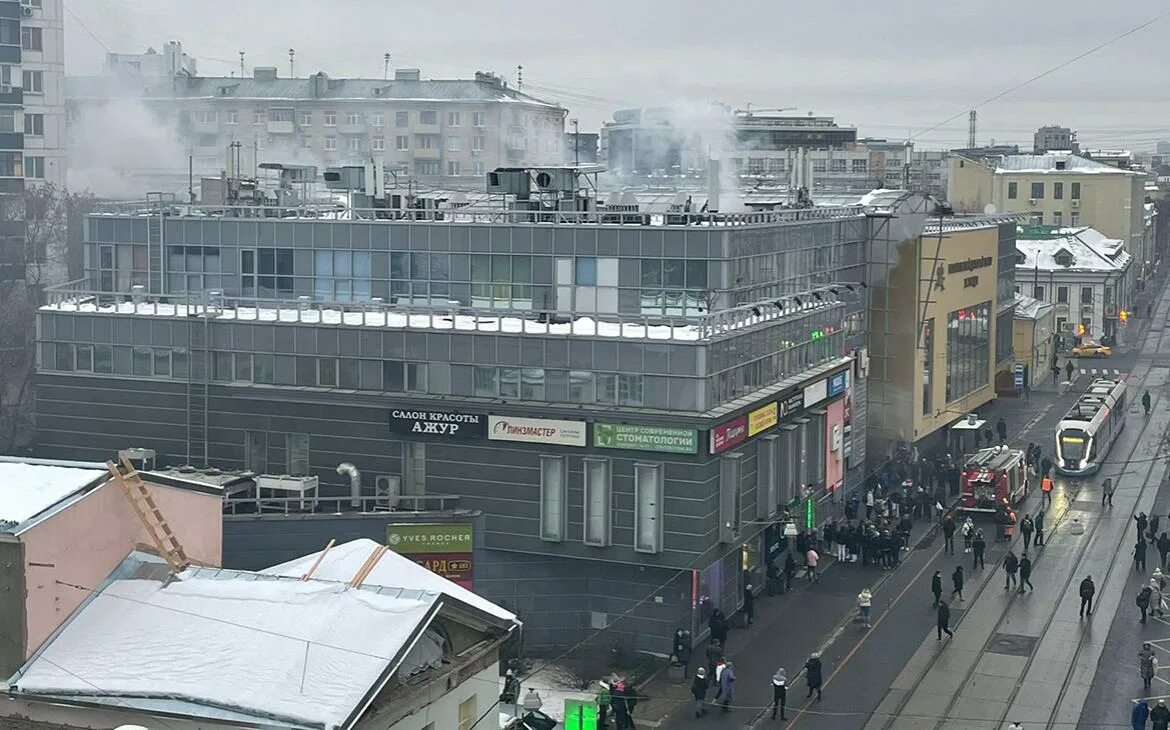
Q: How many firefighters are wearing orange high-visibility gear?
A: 2